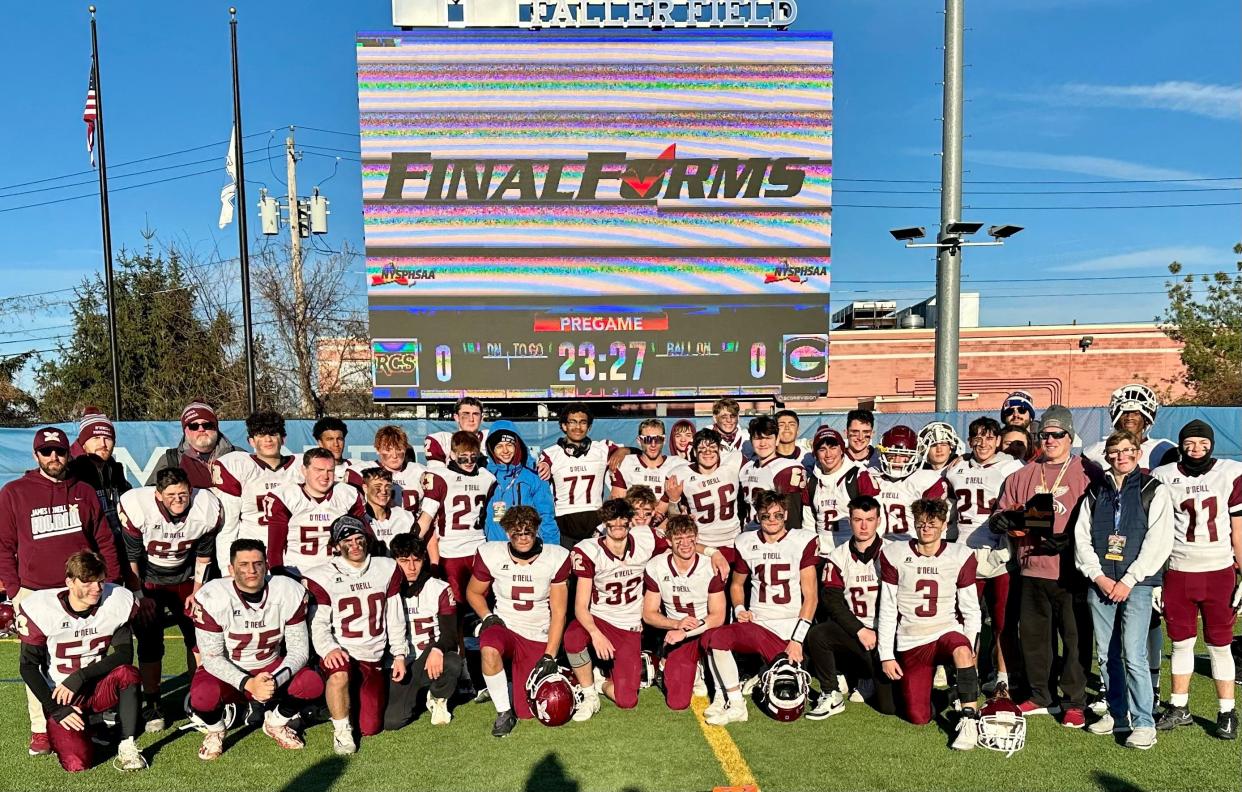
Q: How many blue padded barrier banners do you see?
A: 1